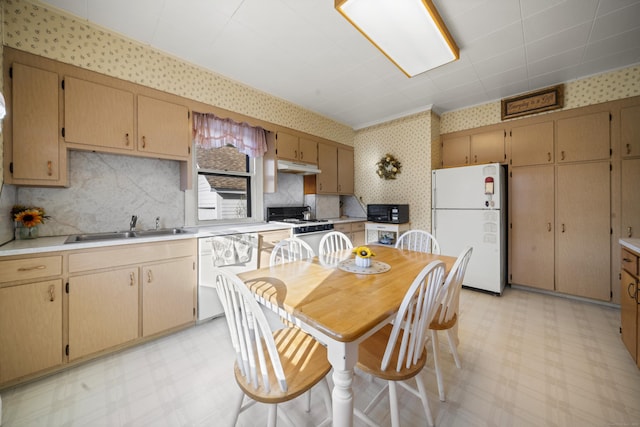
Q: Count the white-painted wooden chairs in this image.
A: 6